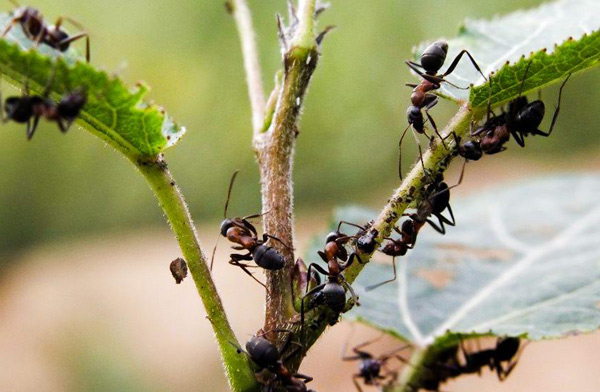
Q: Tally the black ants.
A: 10